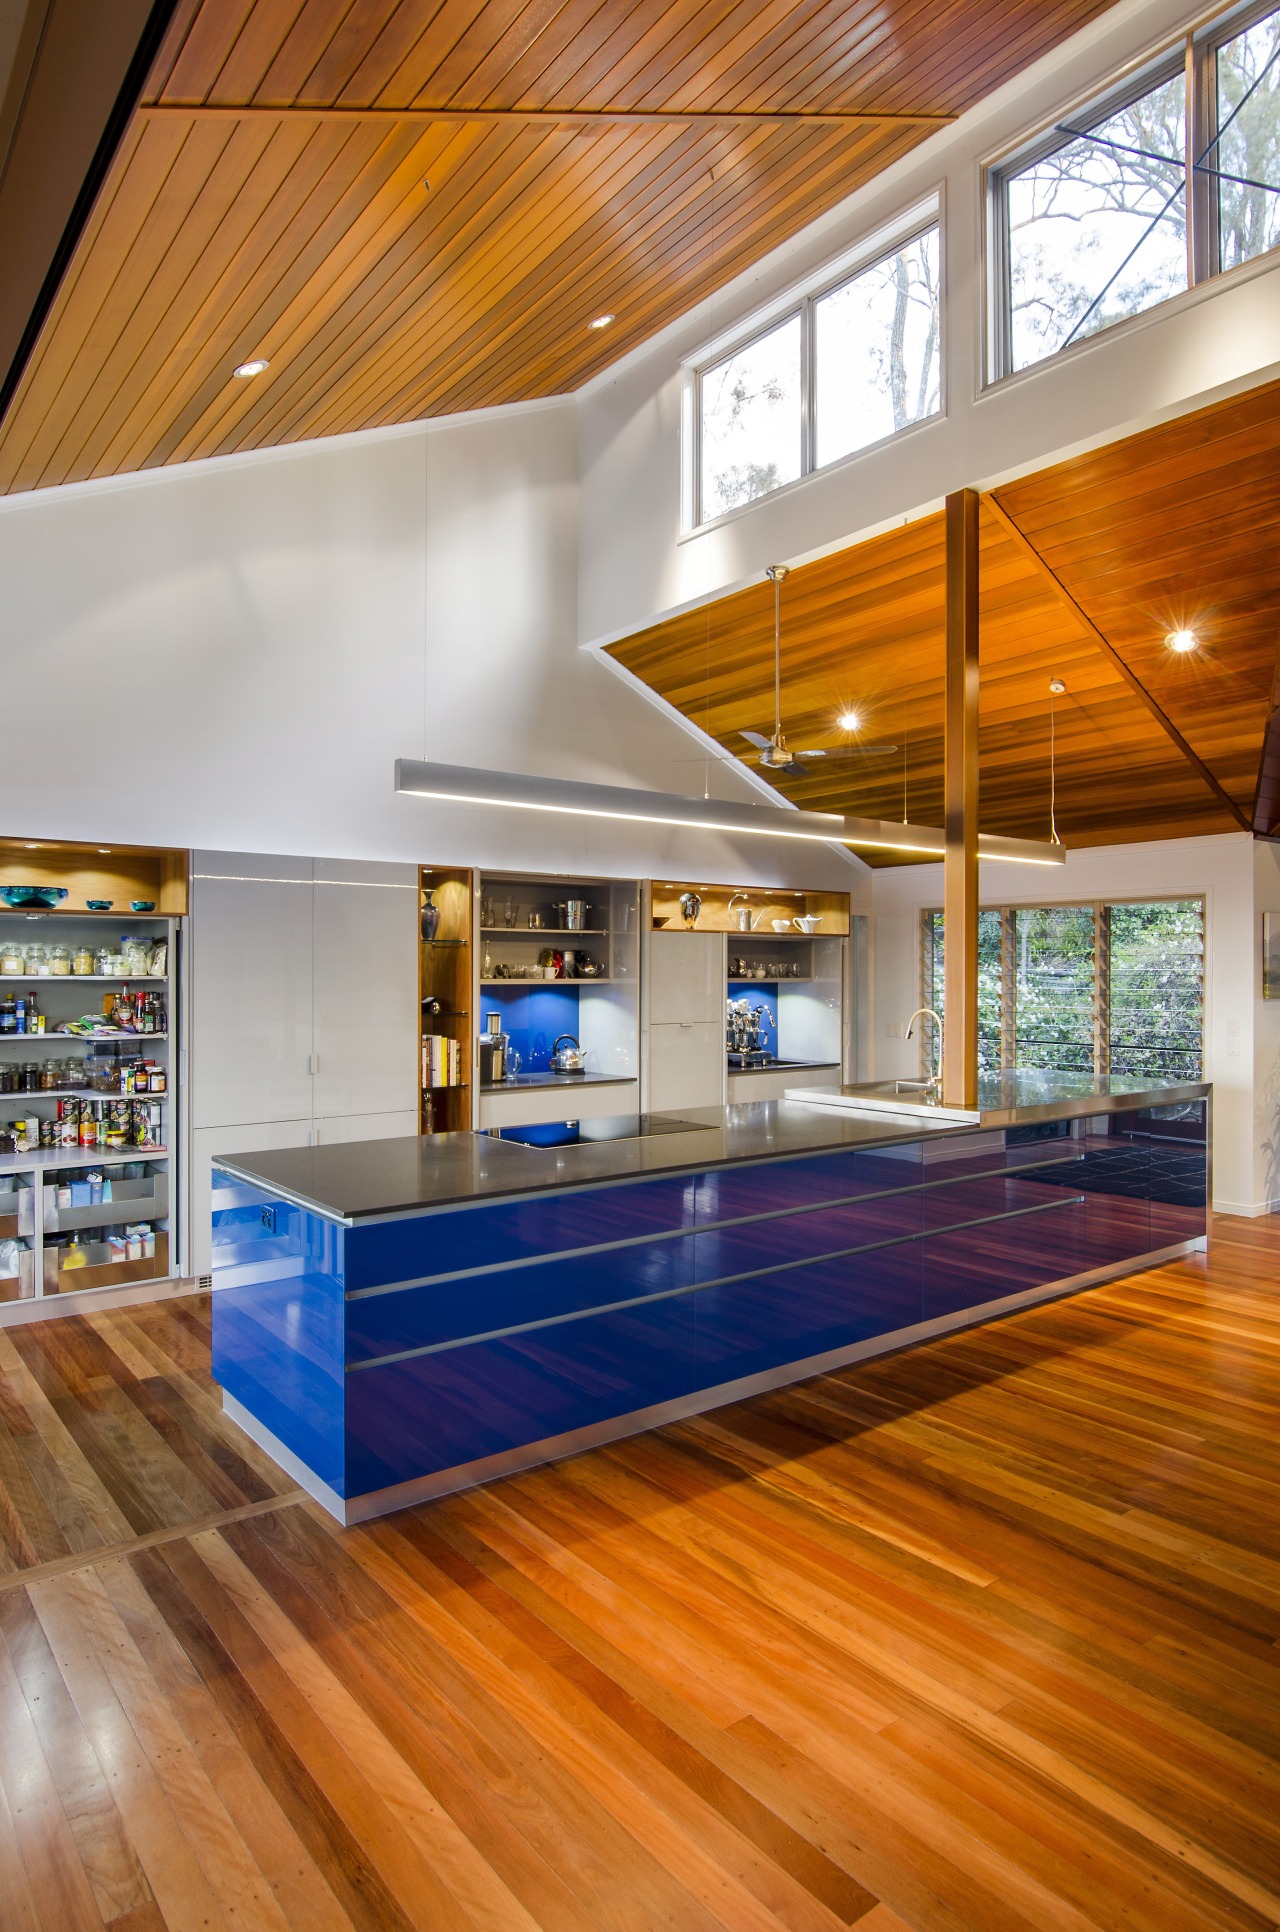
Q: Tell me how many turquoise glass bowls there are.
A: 3